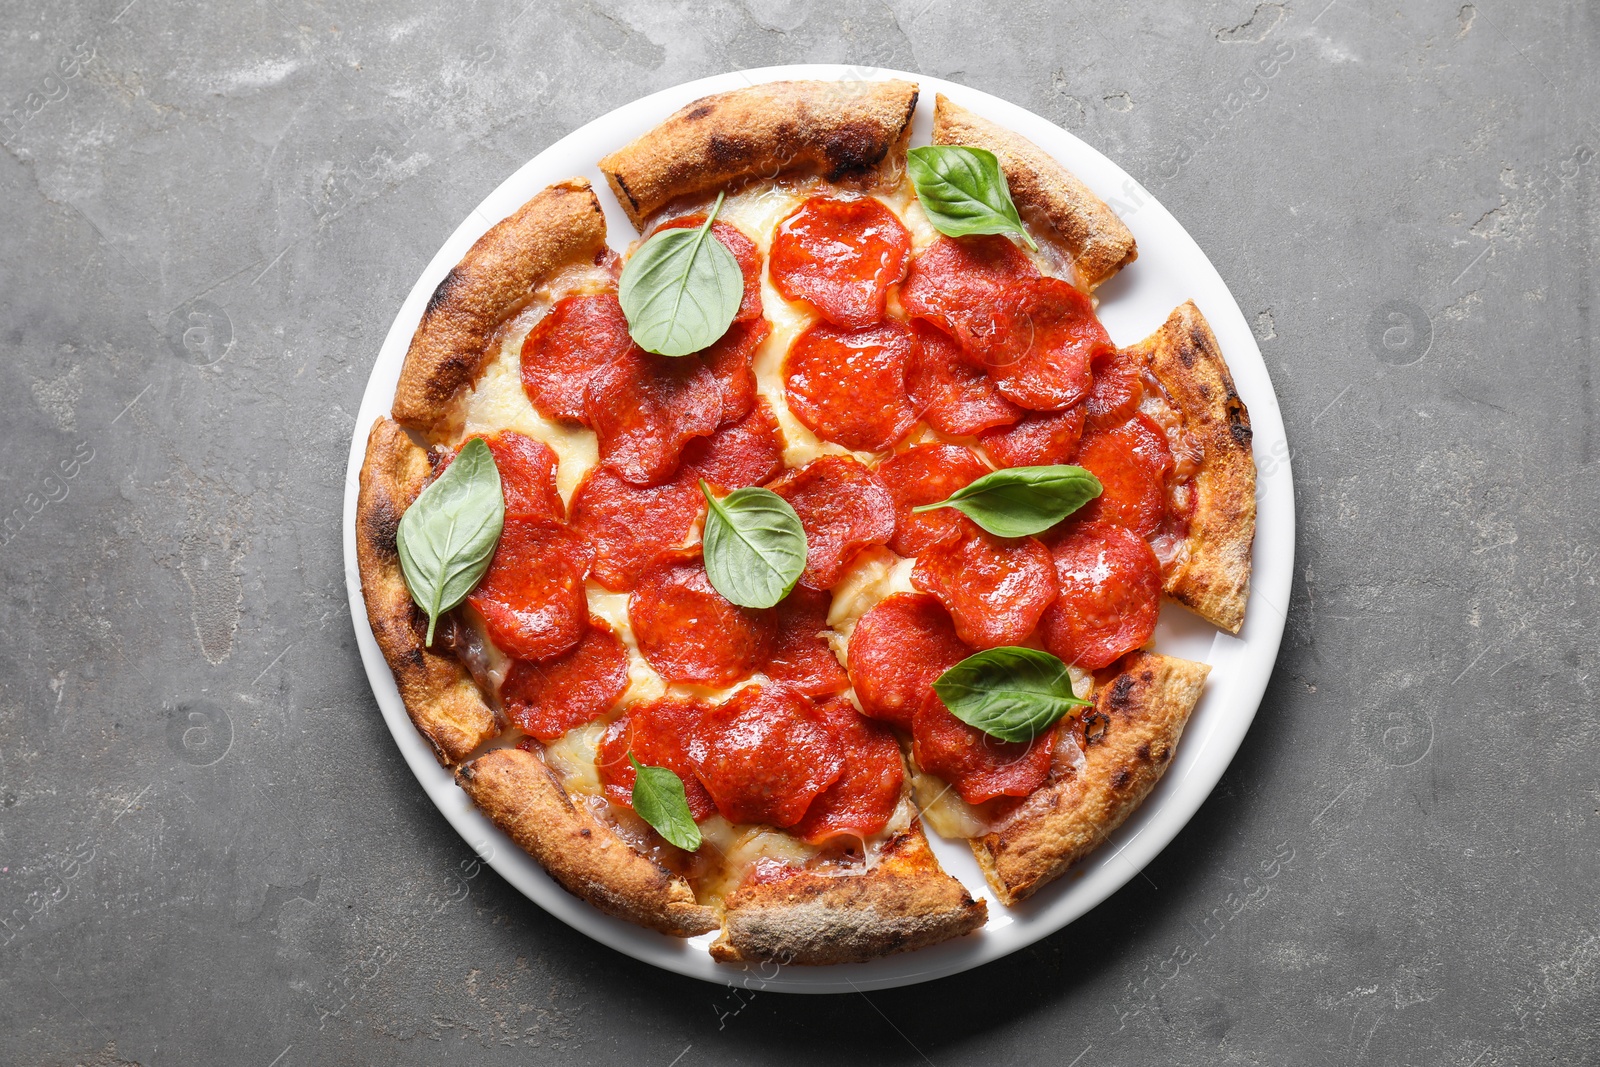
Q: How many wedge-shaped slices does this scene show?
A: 8